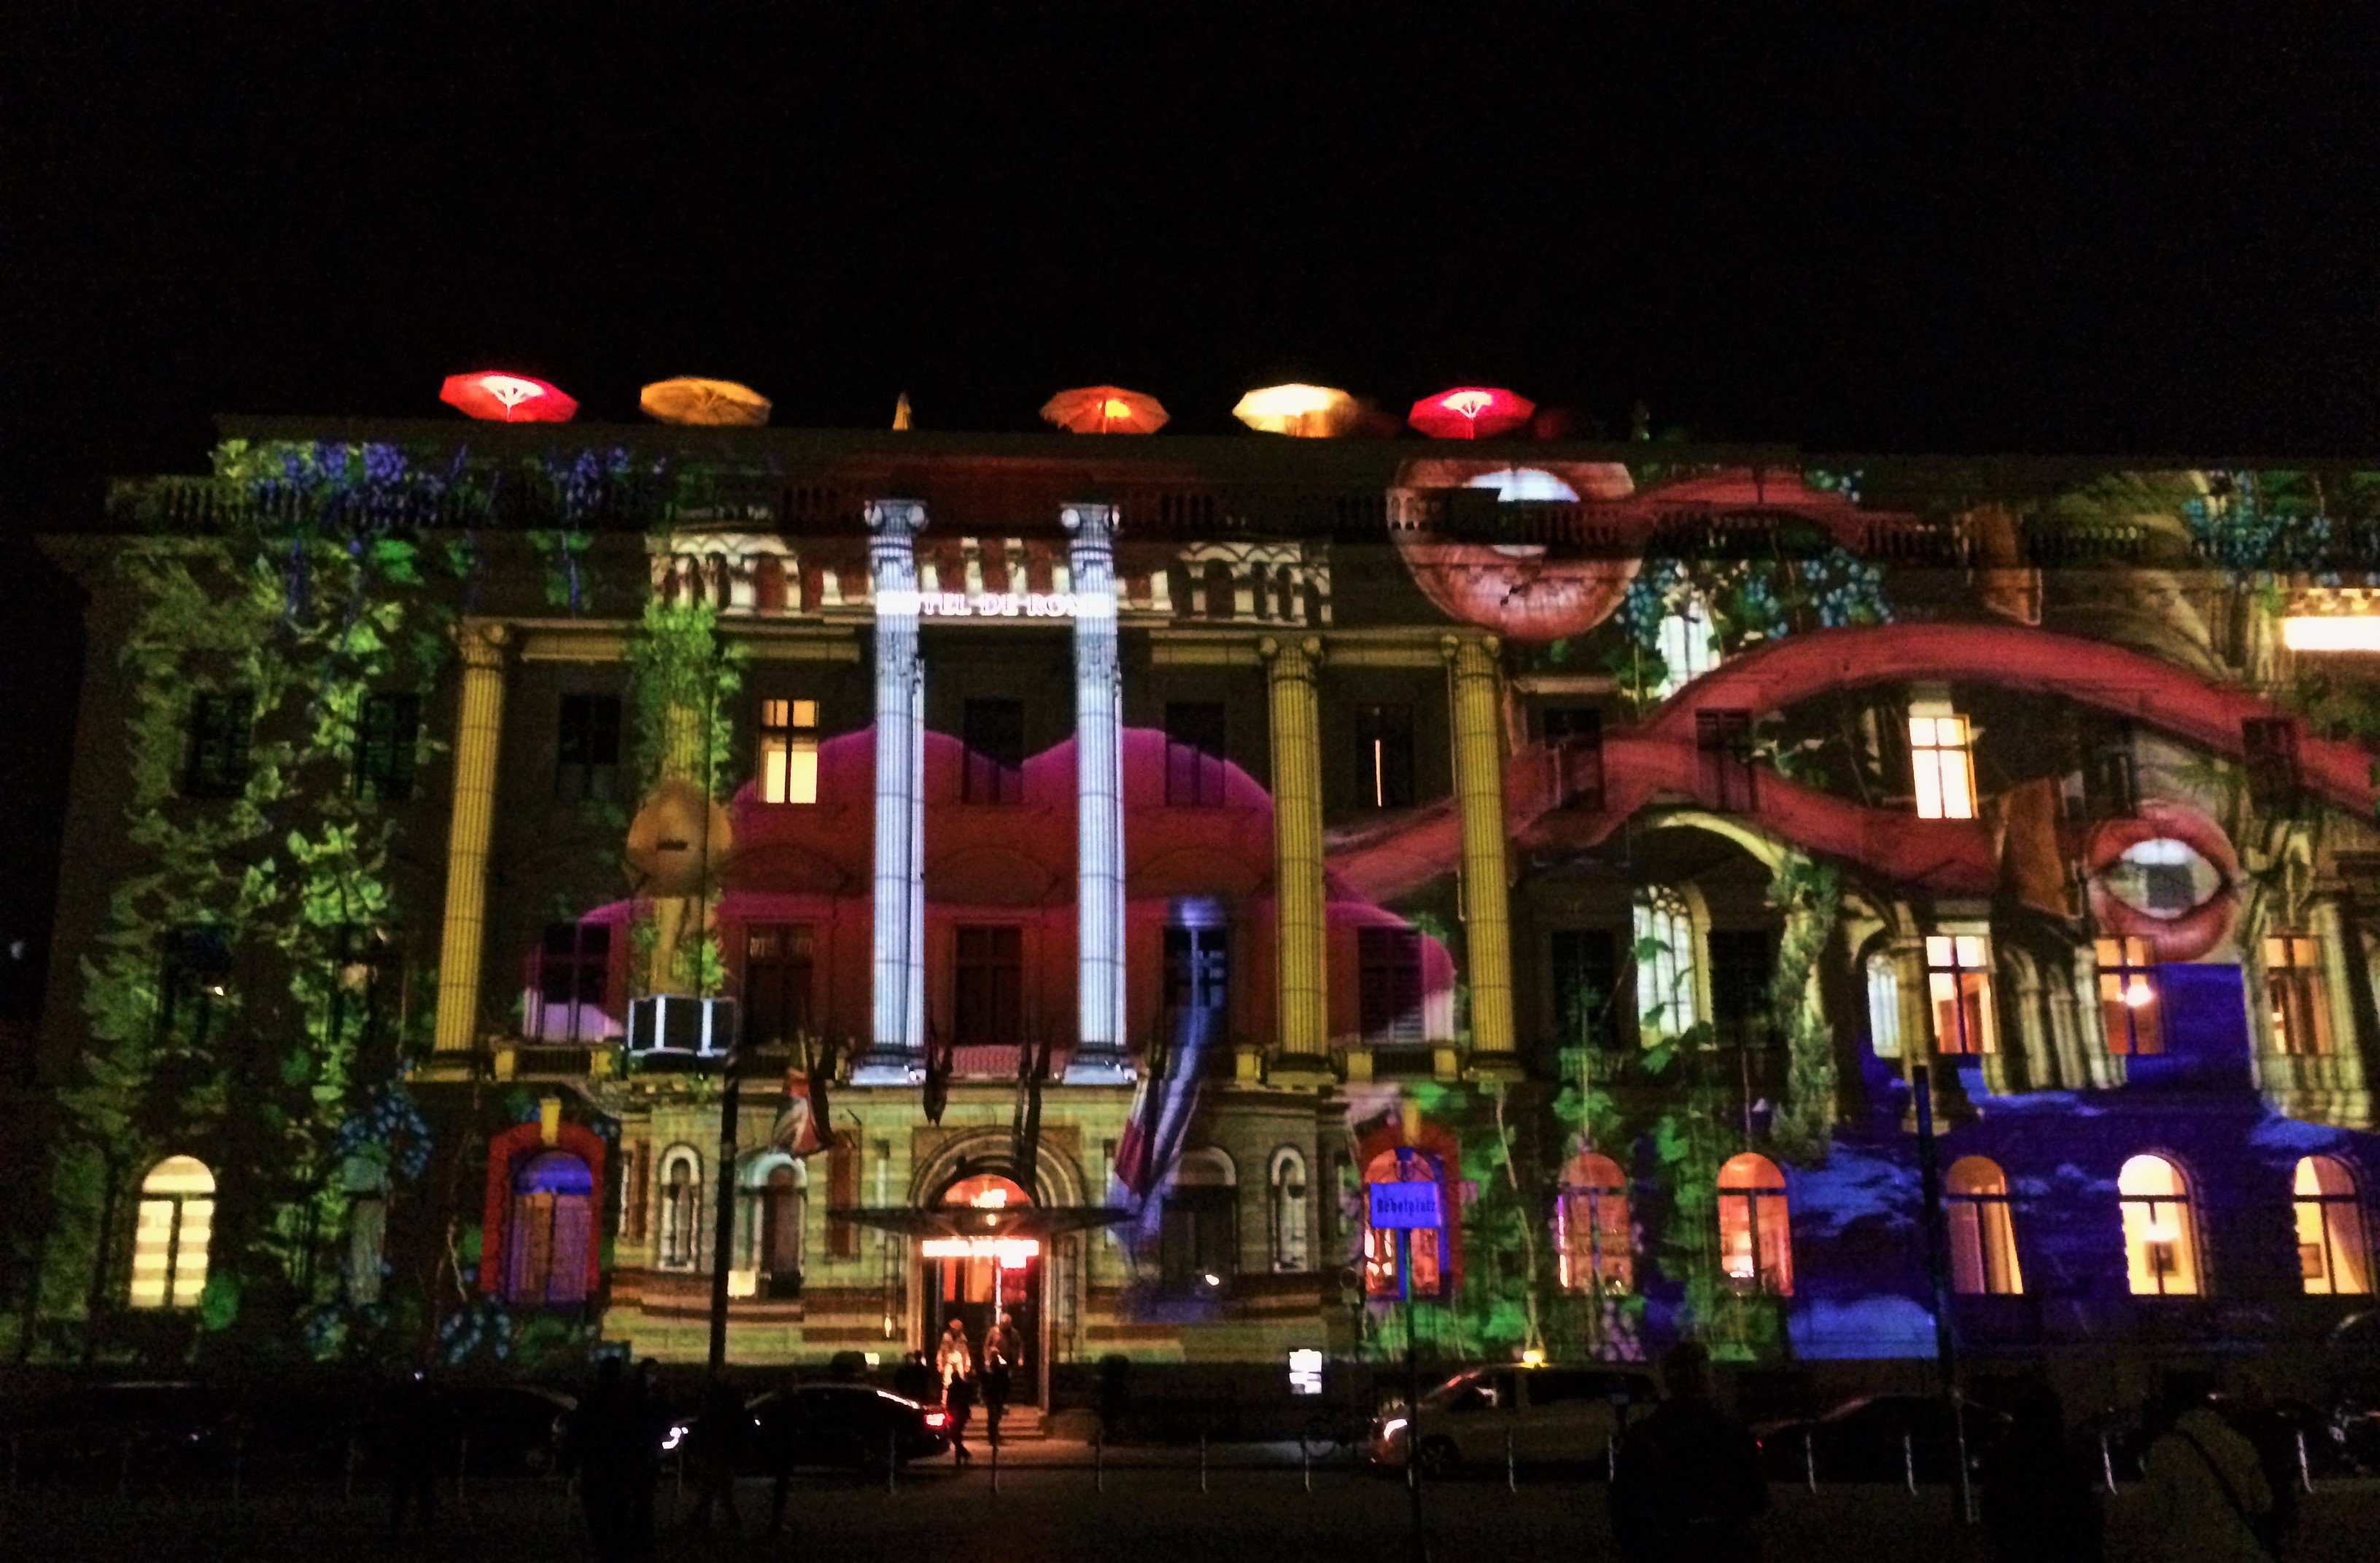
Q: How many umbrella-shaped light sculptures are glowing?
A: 5